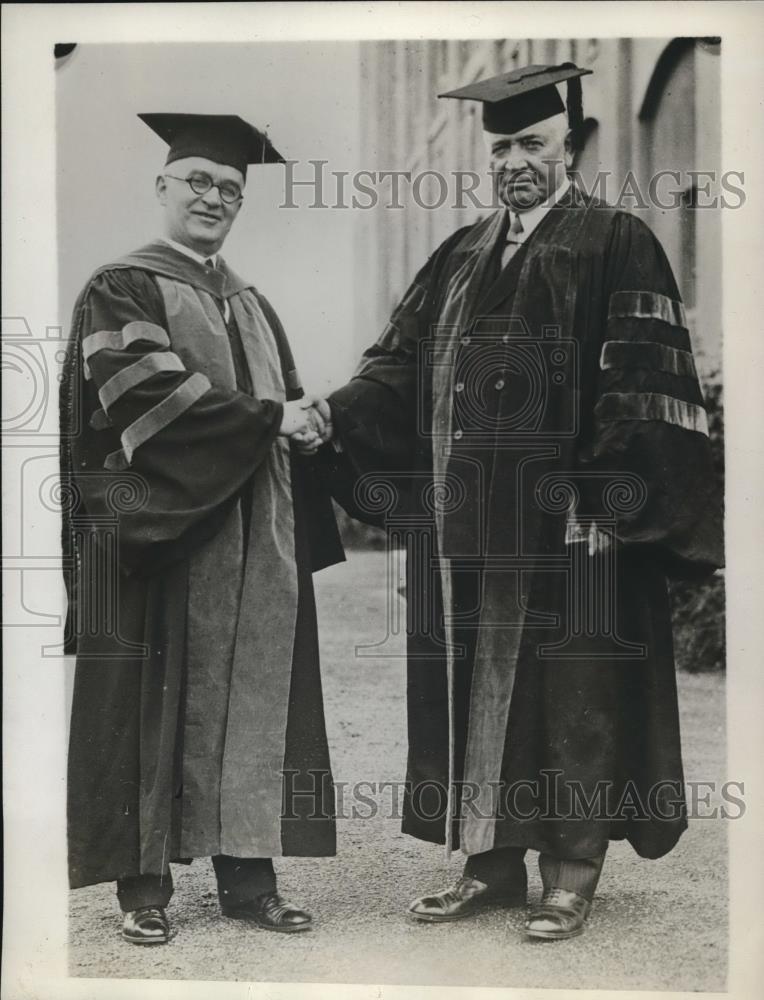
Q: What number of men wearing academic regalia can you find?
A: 2